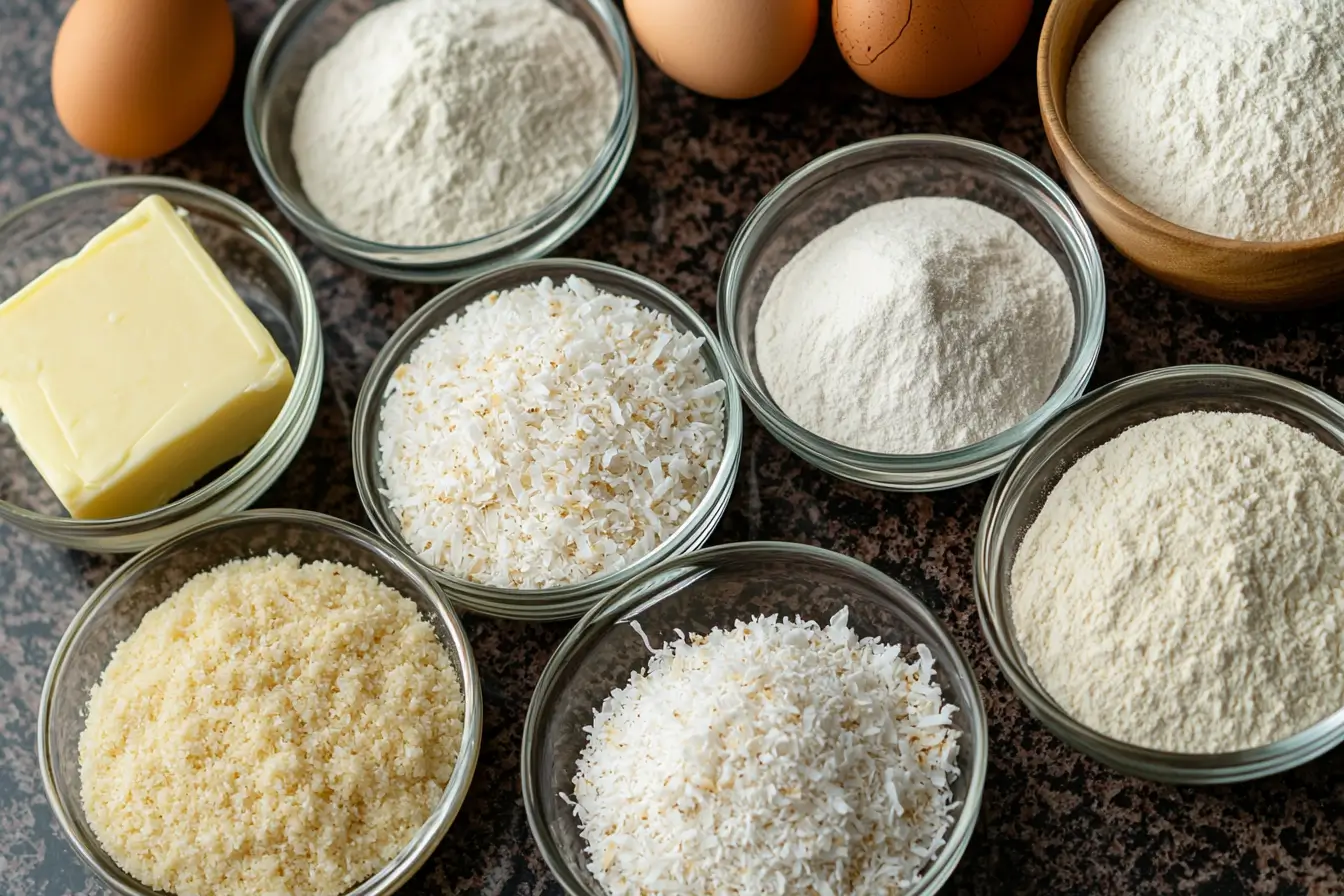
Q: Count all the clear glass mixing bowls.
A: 7